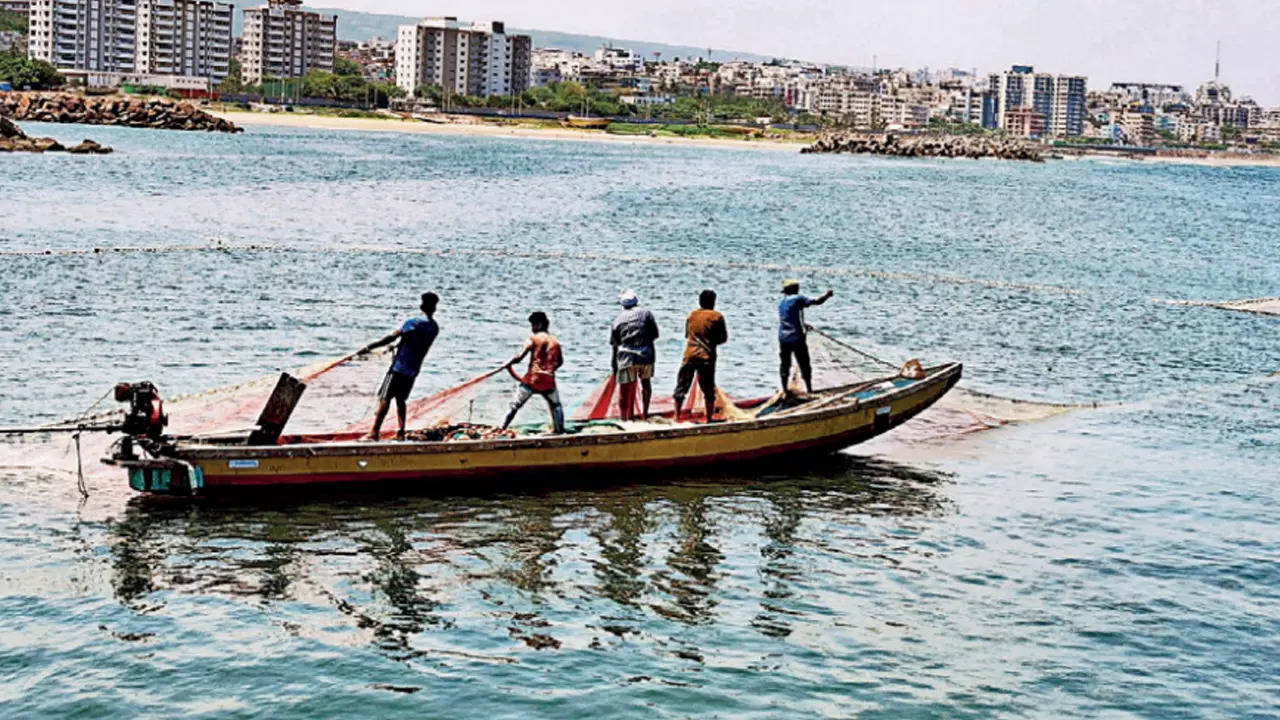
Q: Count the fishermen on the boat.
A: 5